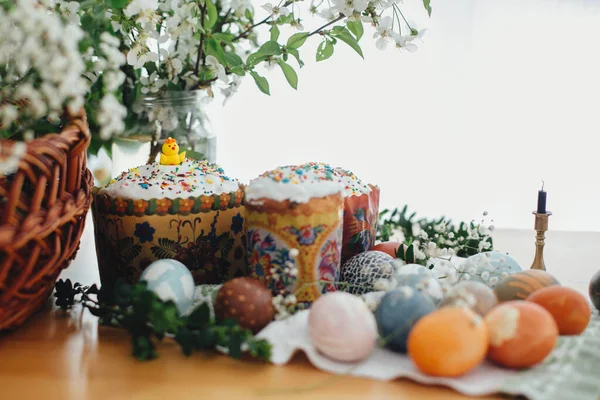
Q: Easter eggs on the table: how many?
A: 14